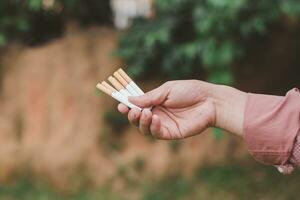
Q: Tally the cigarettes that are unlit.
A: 5